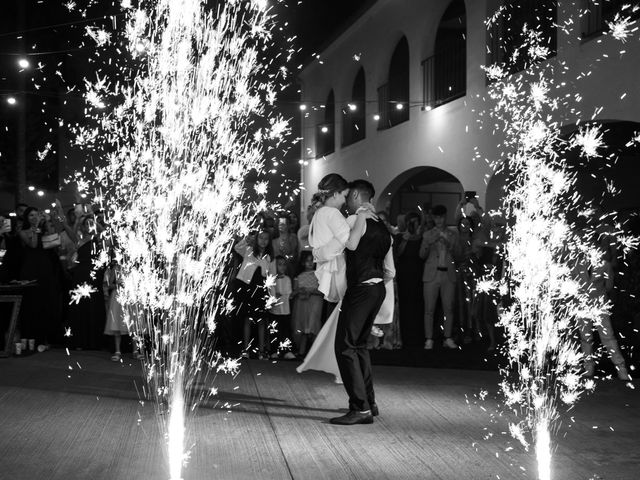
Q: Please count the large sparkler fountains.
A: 2